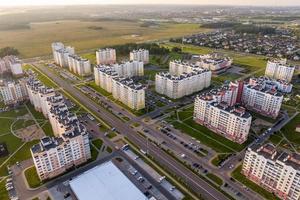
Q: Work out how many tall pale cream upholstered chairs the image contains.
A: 0